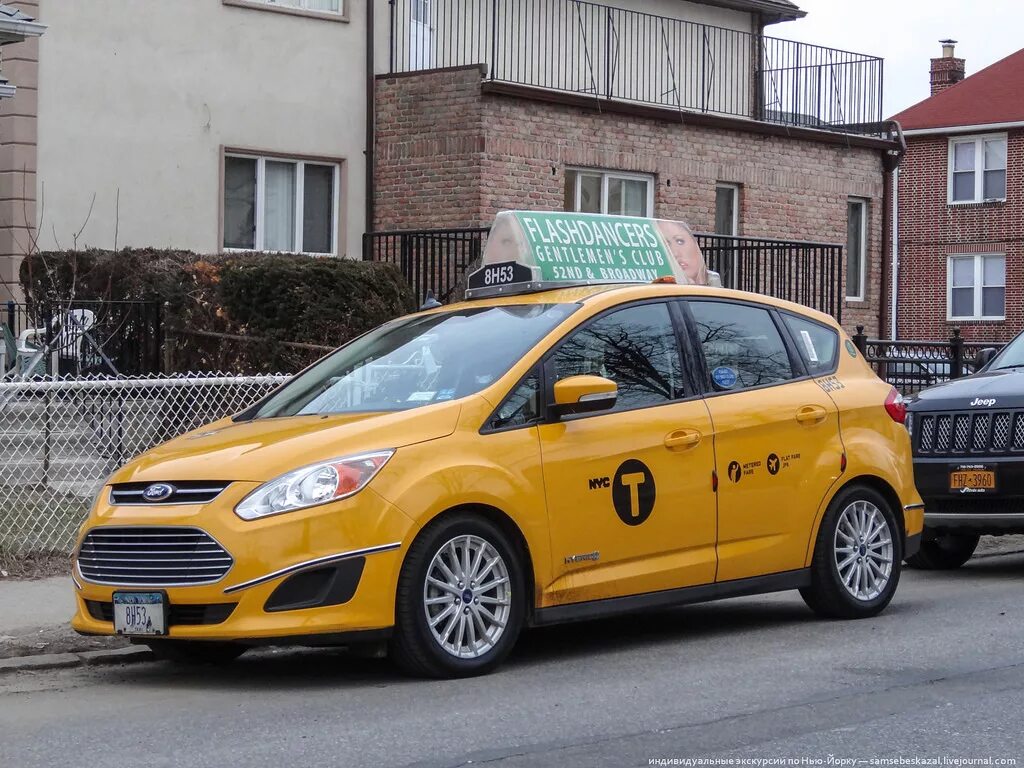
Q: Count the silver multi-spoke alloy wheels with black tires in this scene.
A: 2